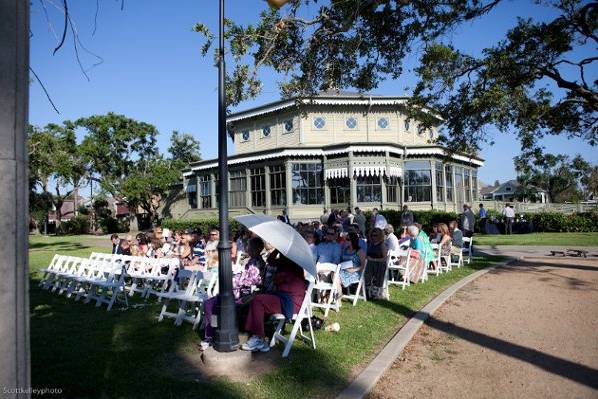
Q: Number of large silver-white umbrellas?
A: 1